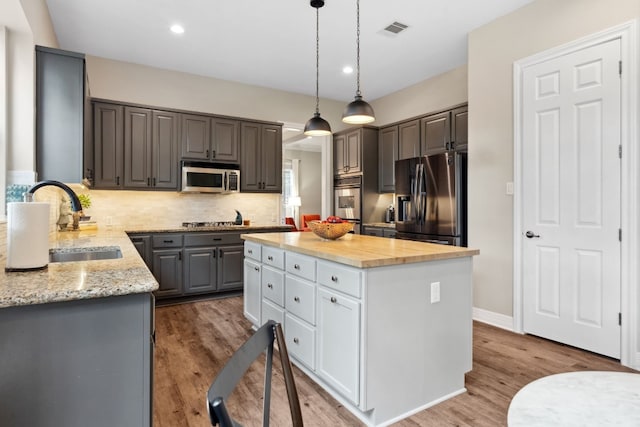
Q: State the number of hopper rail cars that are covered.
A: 0